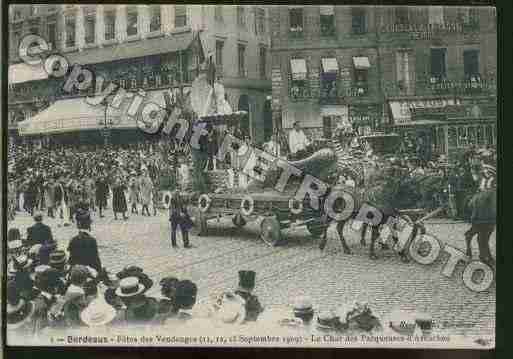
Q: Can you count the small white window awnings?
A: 3